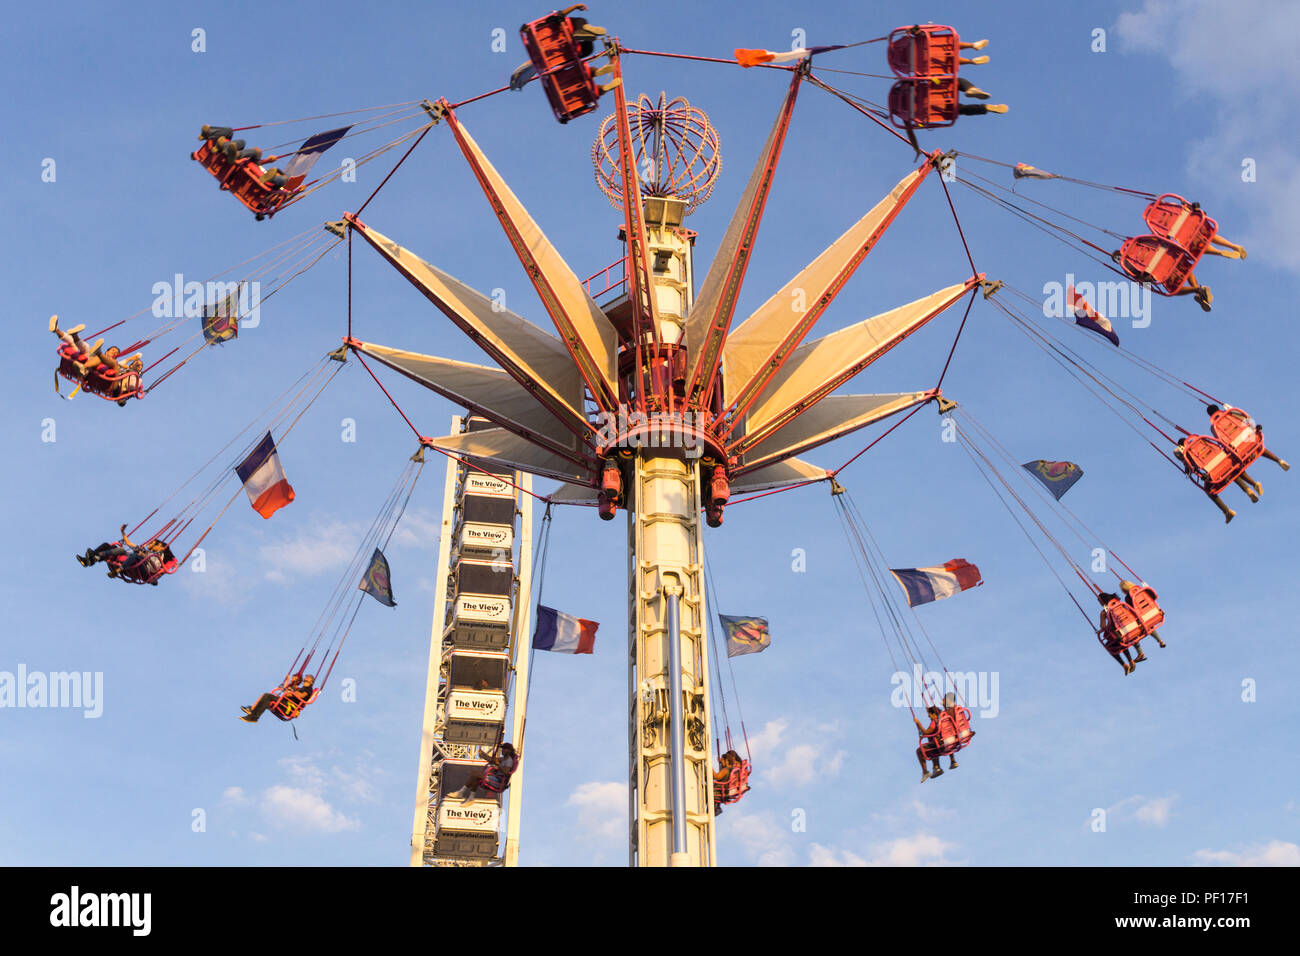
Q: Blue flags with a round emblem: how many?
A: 4